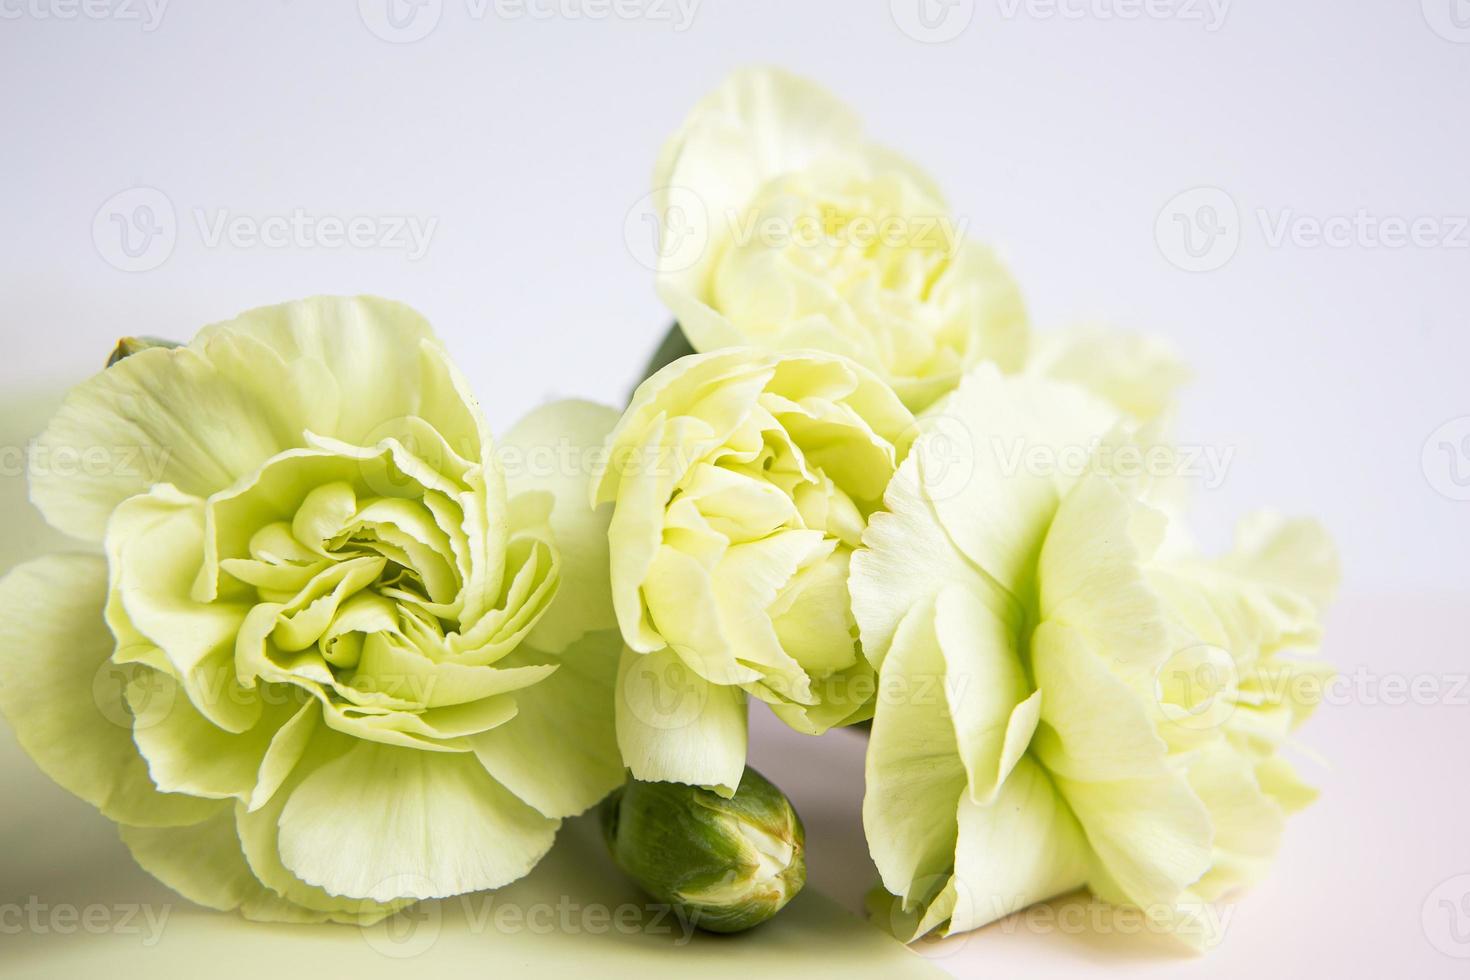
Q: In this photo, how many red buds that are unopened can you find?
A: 0